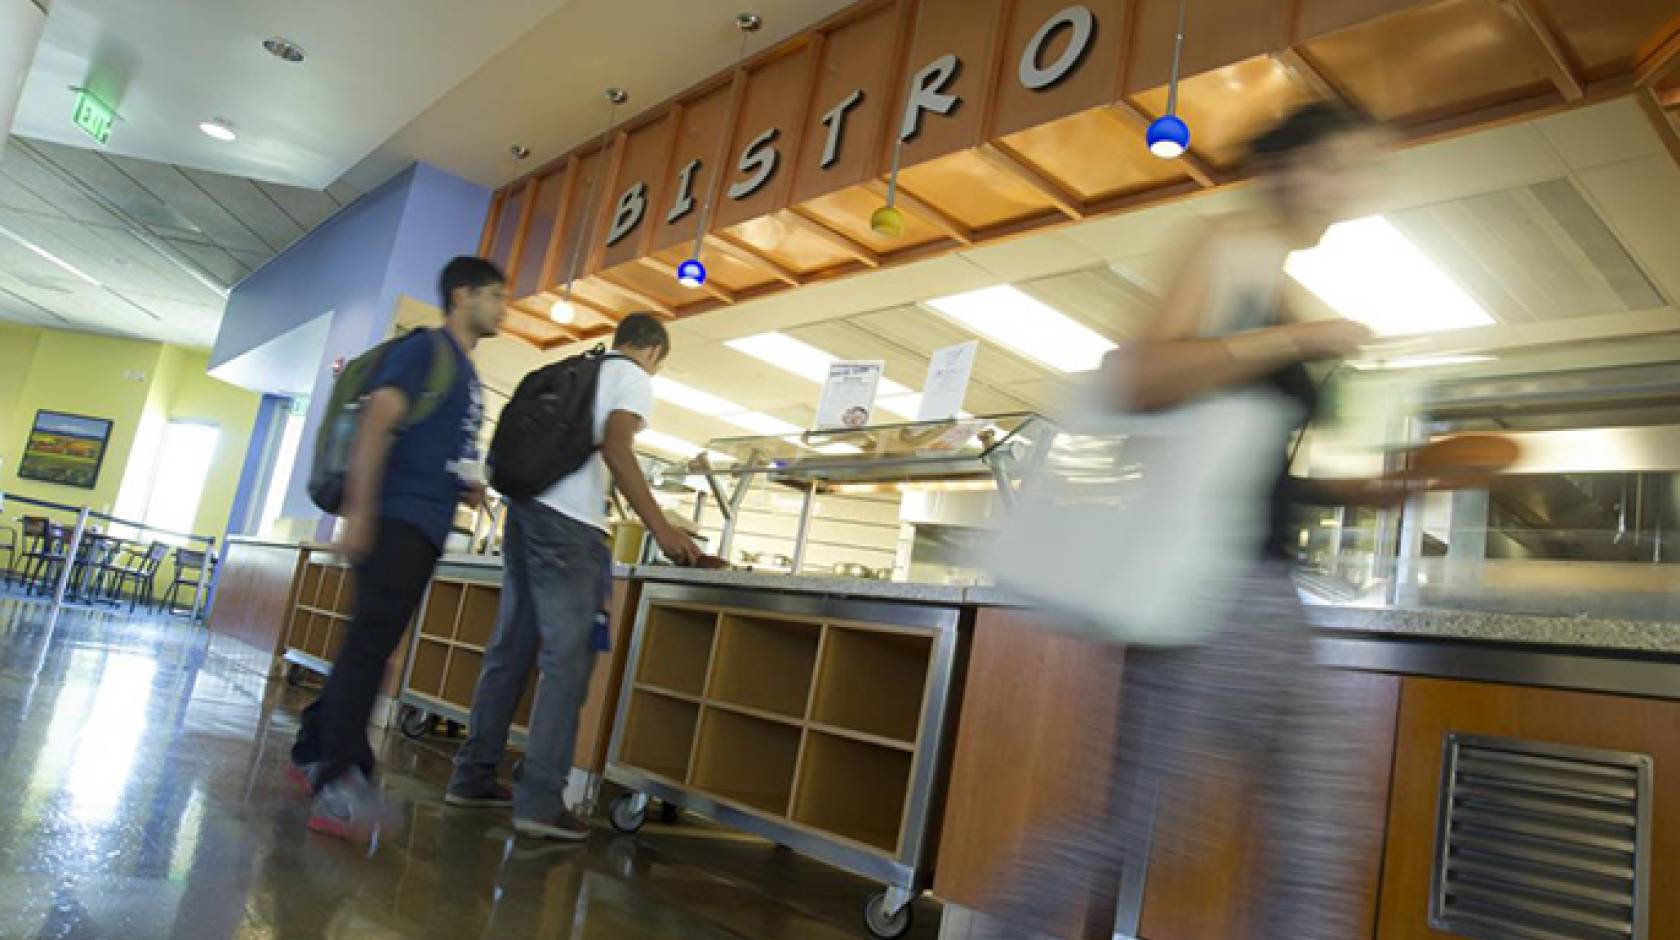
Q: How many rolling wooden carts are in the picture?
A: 3